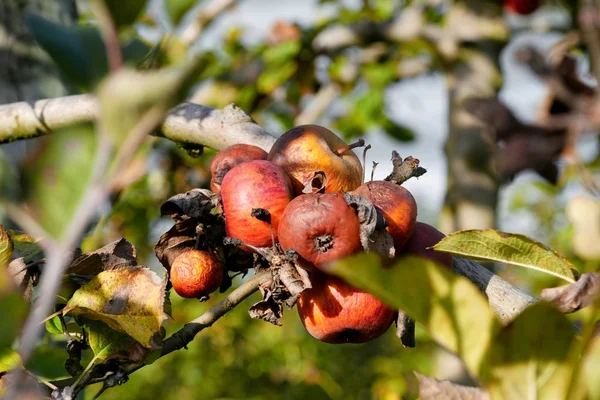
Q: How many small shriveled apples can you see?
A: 1